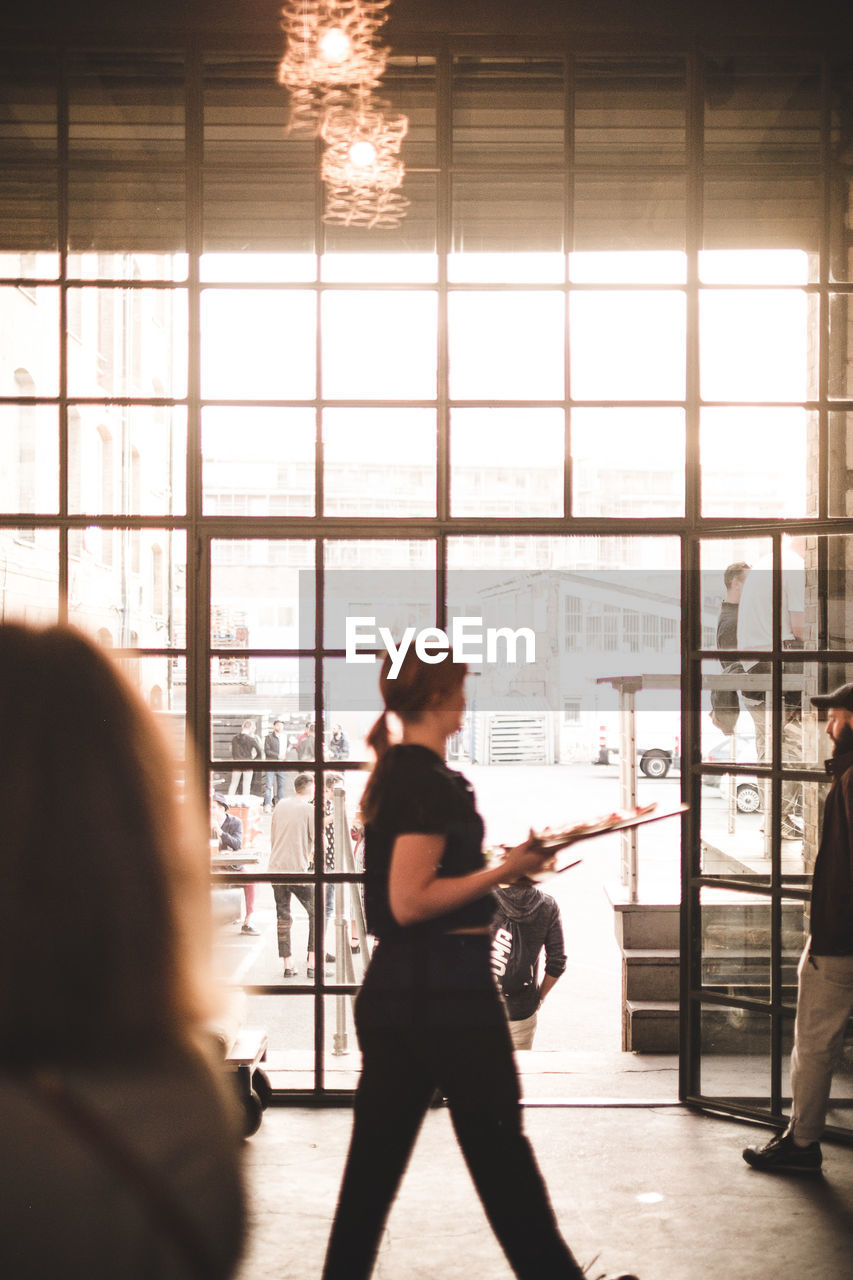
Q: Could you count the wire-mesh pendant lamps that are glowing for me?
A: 2